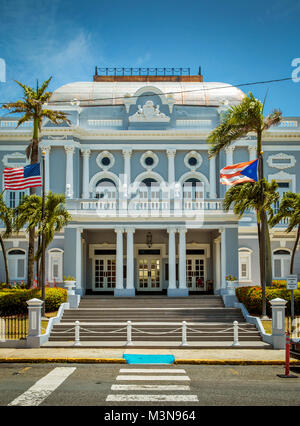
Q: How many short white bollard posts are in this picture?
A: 4